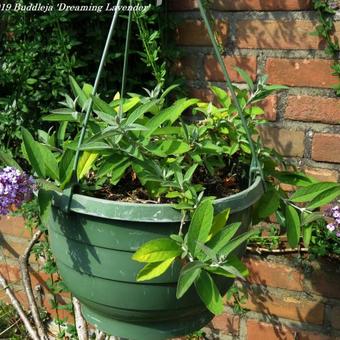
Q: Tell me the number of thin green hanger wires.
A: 3